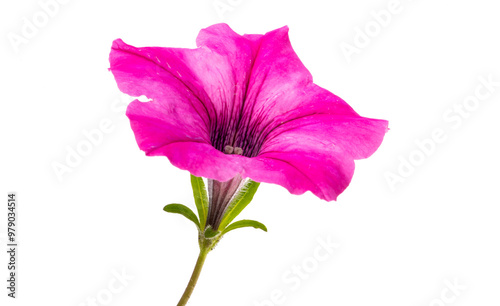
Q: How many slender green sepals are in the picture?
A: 4